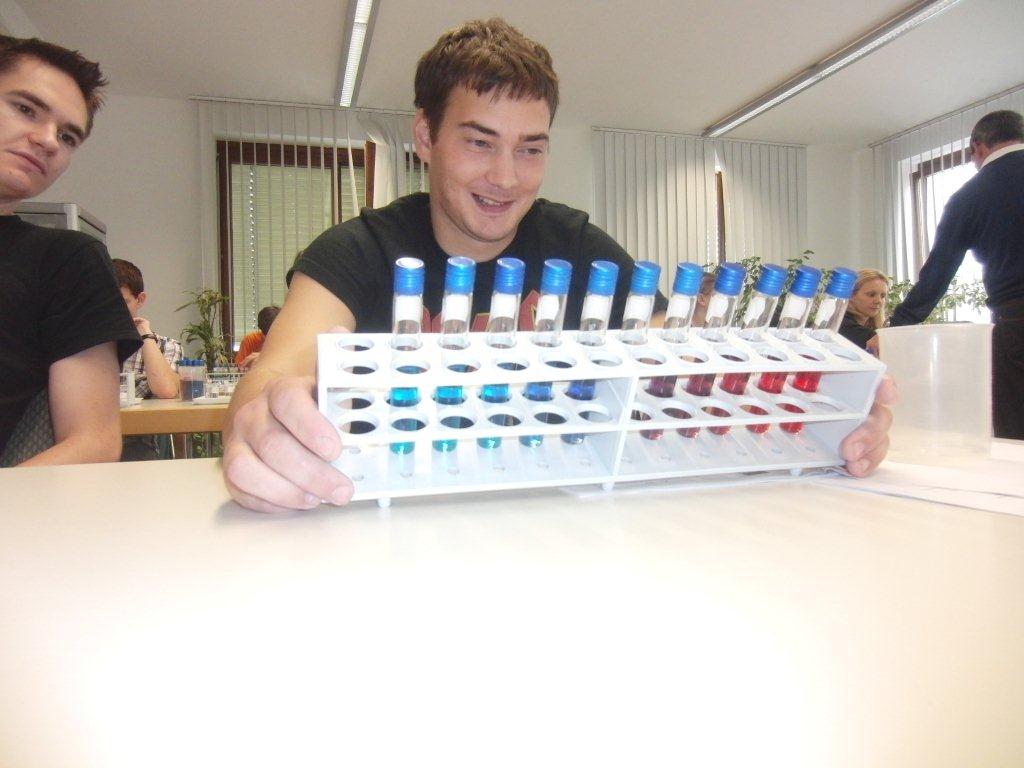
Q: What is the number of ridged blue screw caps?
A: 11